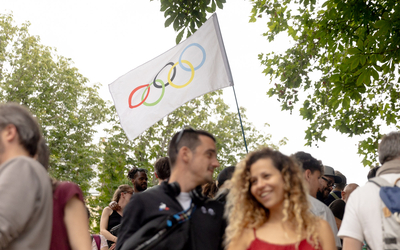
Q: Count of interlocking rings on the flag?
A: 5